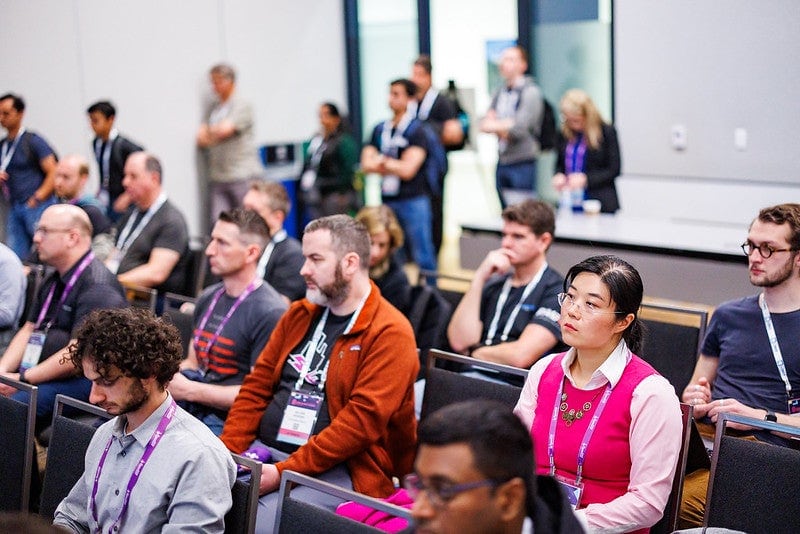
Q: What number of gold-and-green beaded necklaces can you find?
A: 1